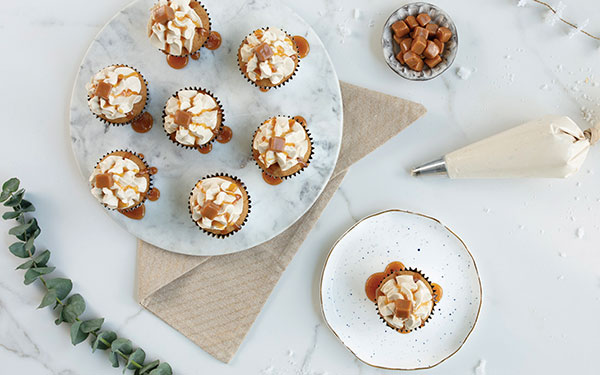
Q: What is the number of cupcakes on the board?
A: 7